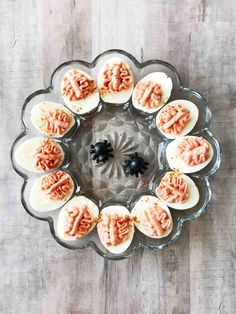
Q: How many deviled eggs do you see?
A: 12